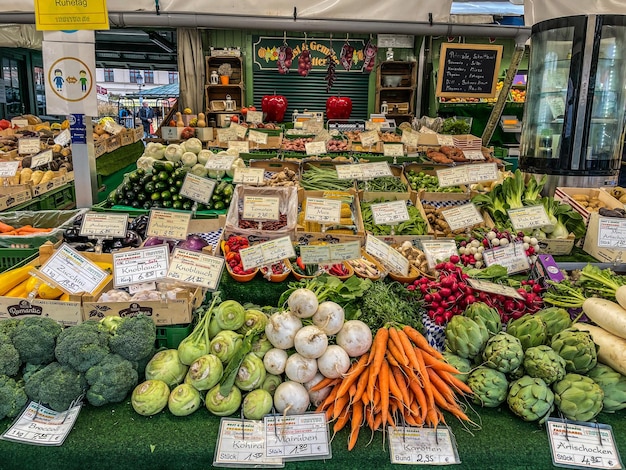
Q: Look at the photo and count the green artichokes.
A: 12